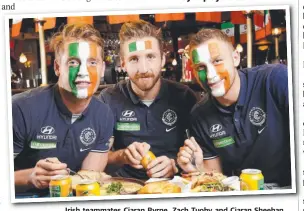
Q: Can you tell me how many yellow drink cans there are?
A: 3